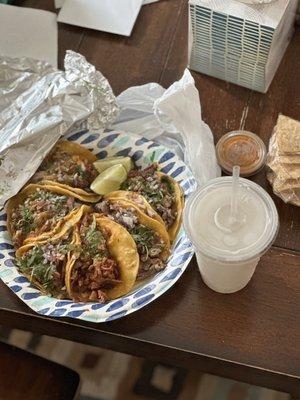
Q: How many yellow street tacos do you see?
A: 6